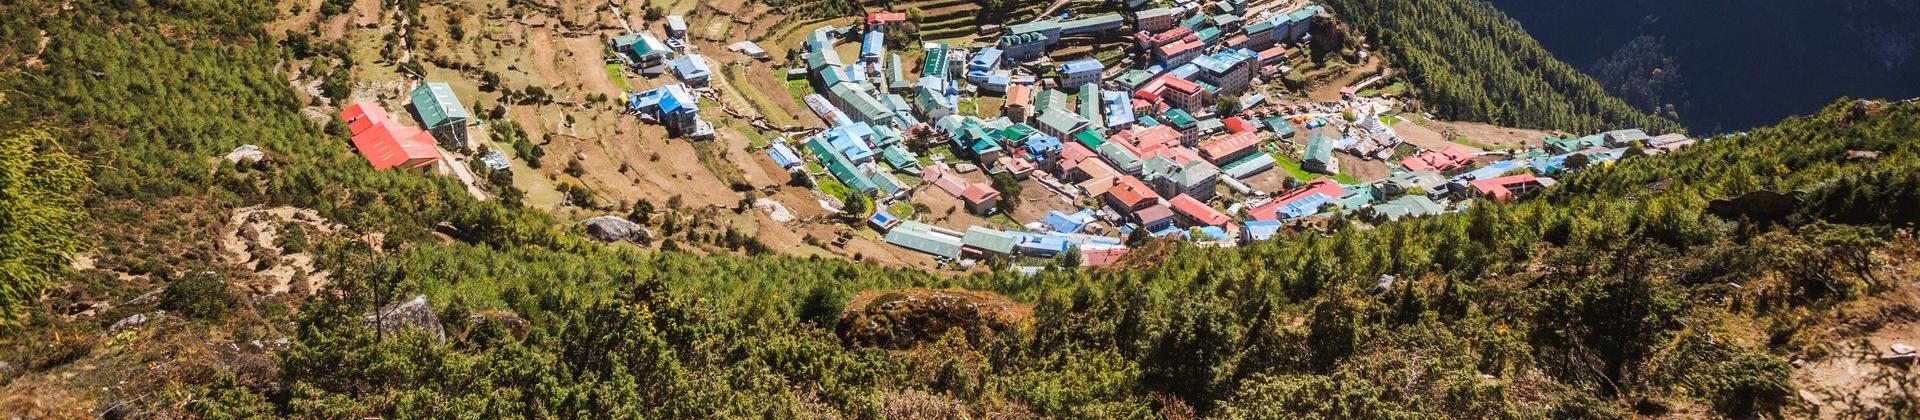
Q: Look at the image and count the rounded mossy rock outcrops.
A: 1